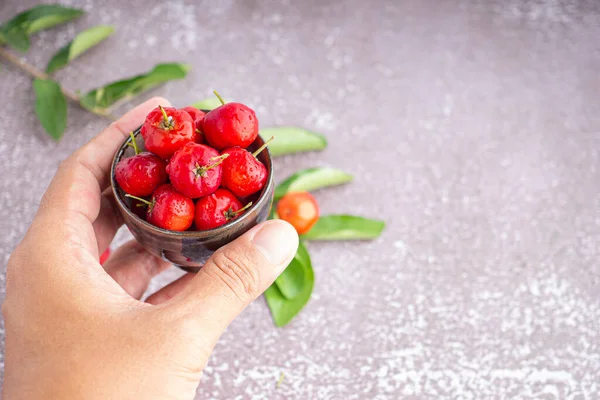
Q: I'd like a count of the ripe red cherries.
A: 8